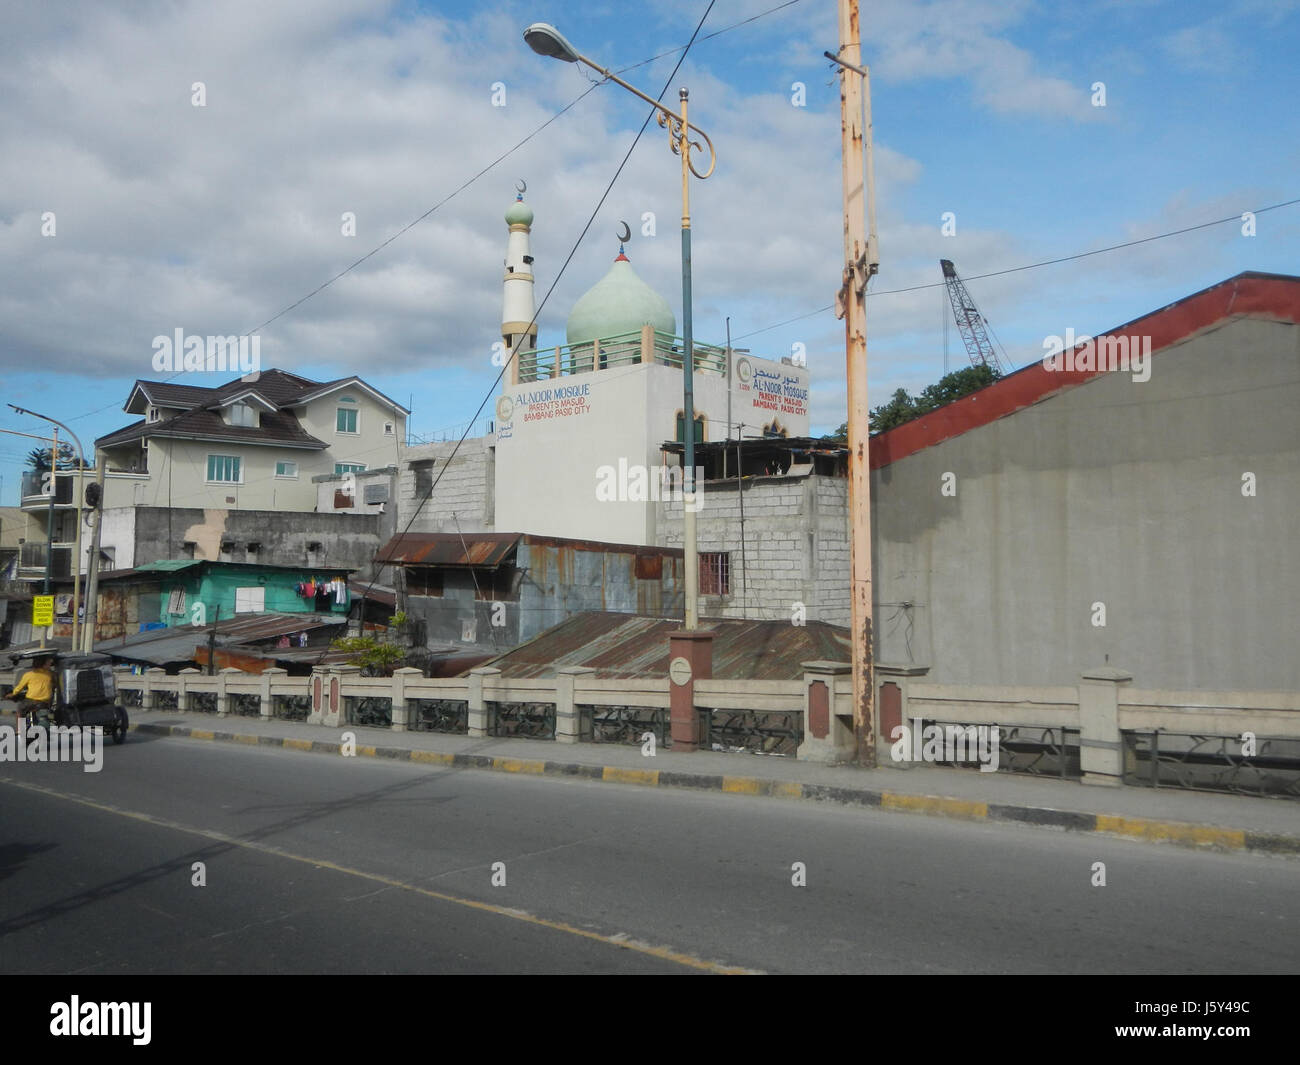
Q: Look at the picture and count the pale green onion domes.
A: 2